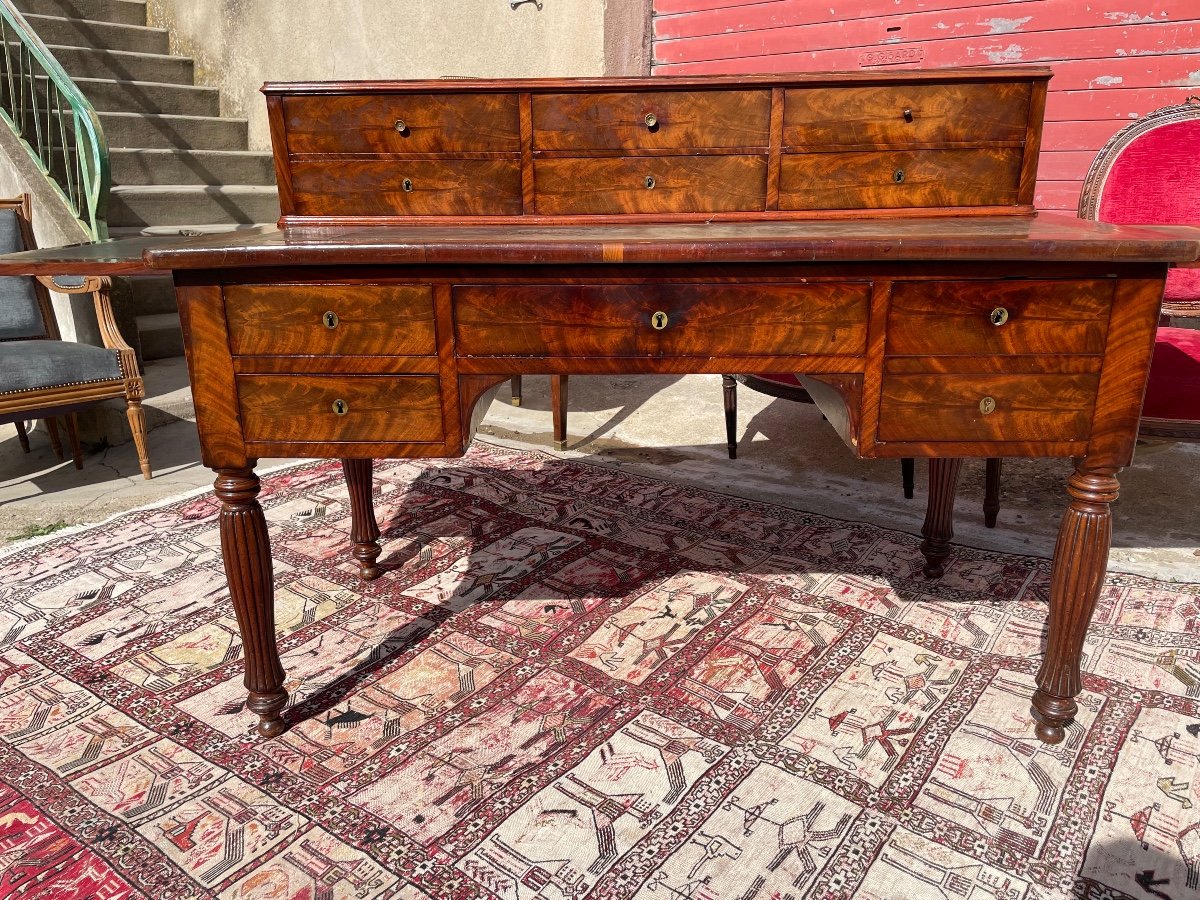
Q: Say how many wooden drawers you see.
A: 11